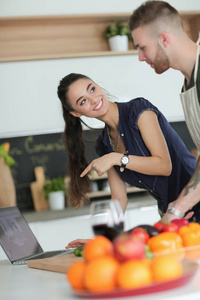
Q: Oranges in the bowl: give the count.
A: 5